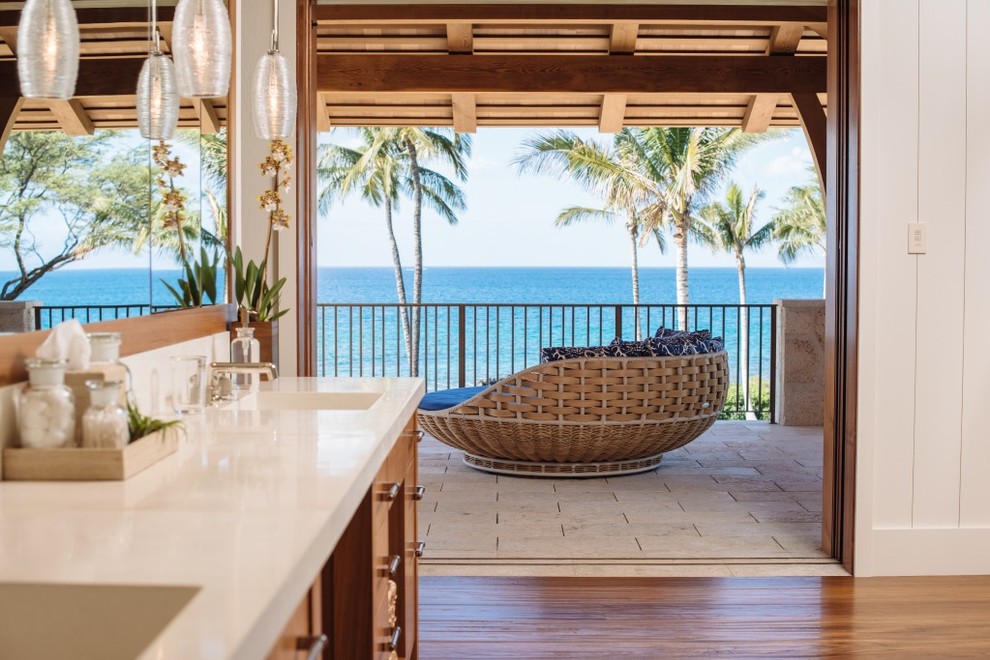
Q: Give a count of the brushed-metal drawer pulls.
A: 7